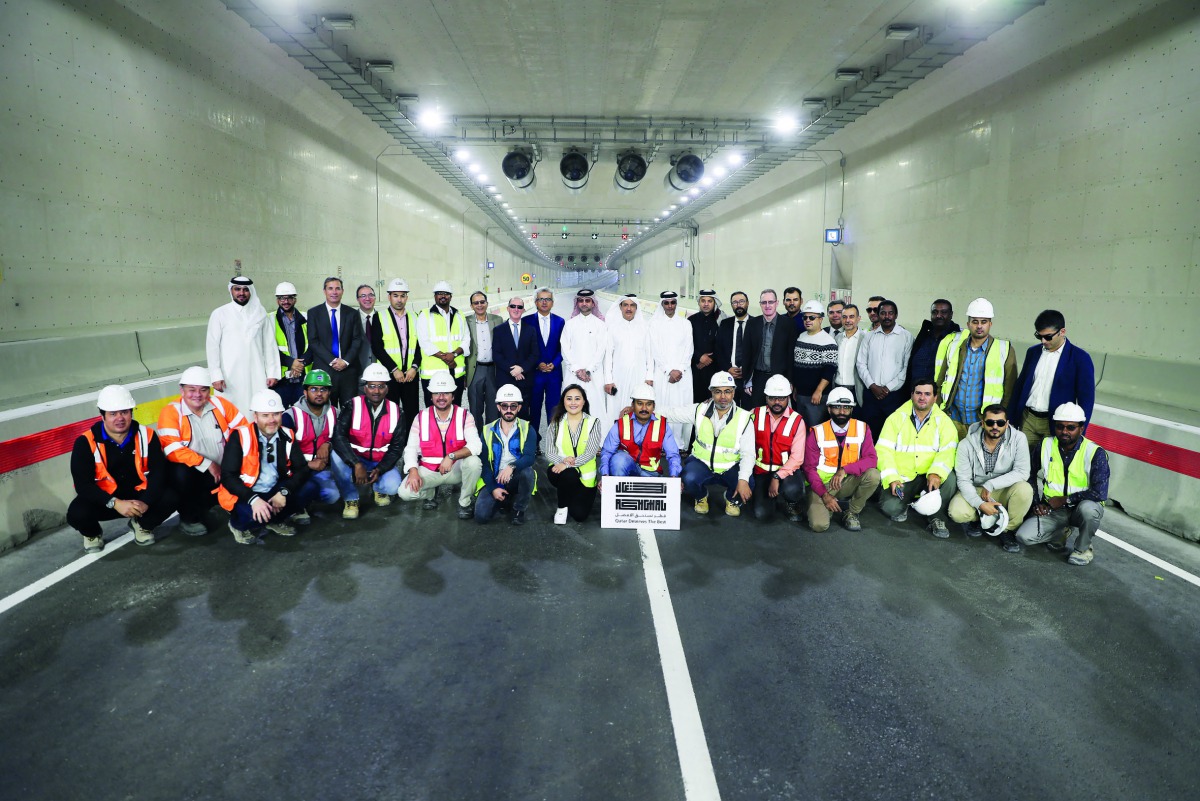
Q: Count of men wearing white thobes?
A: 4